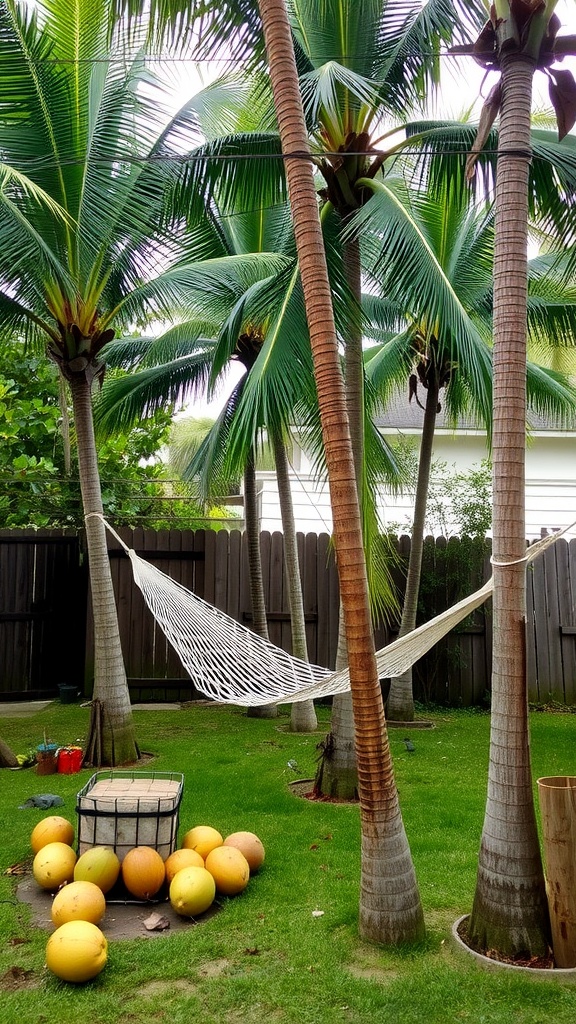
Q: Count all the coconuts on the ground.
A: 11